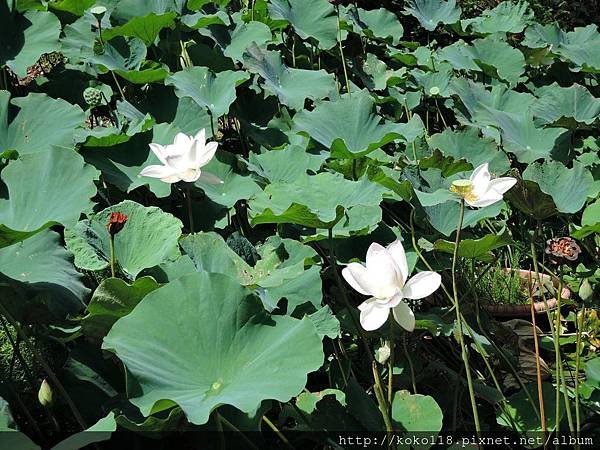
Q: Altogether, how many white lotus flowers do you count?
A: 3